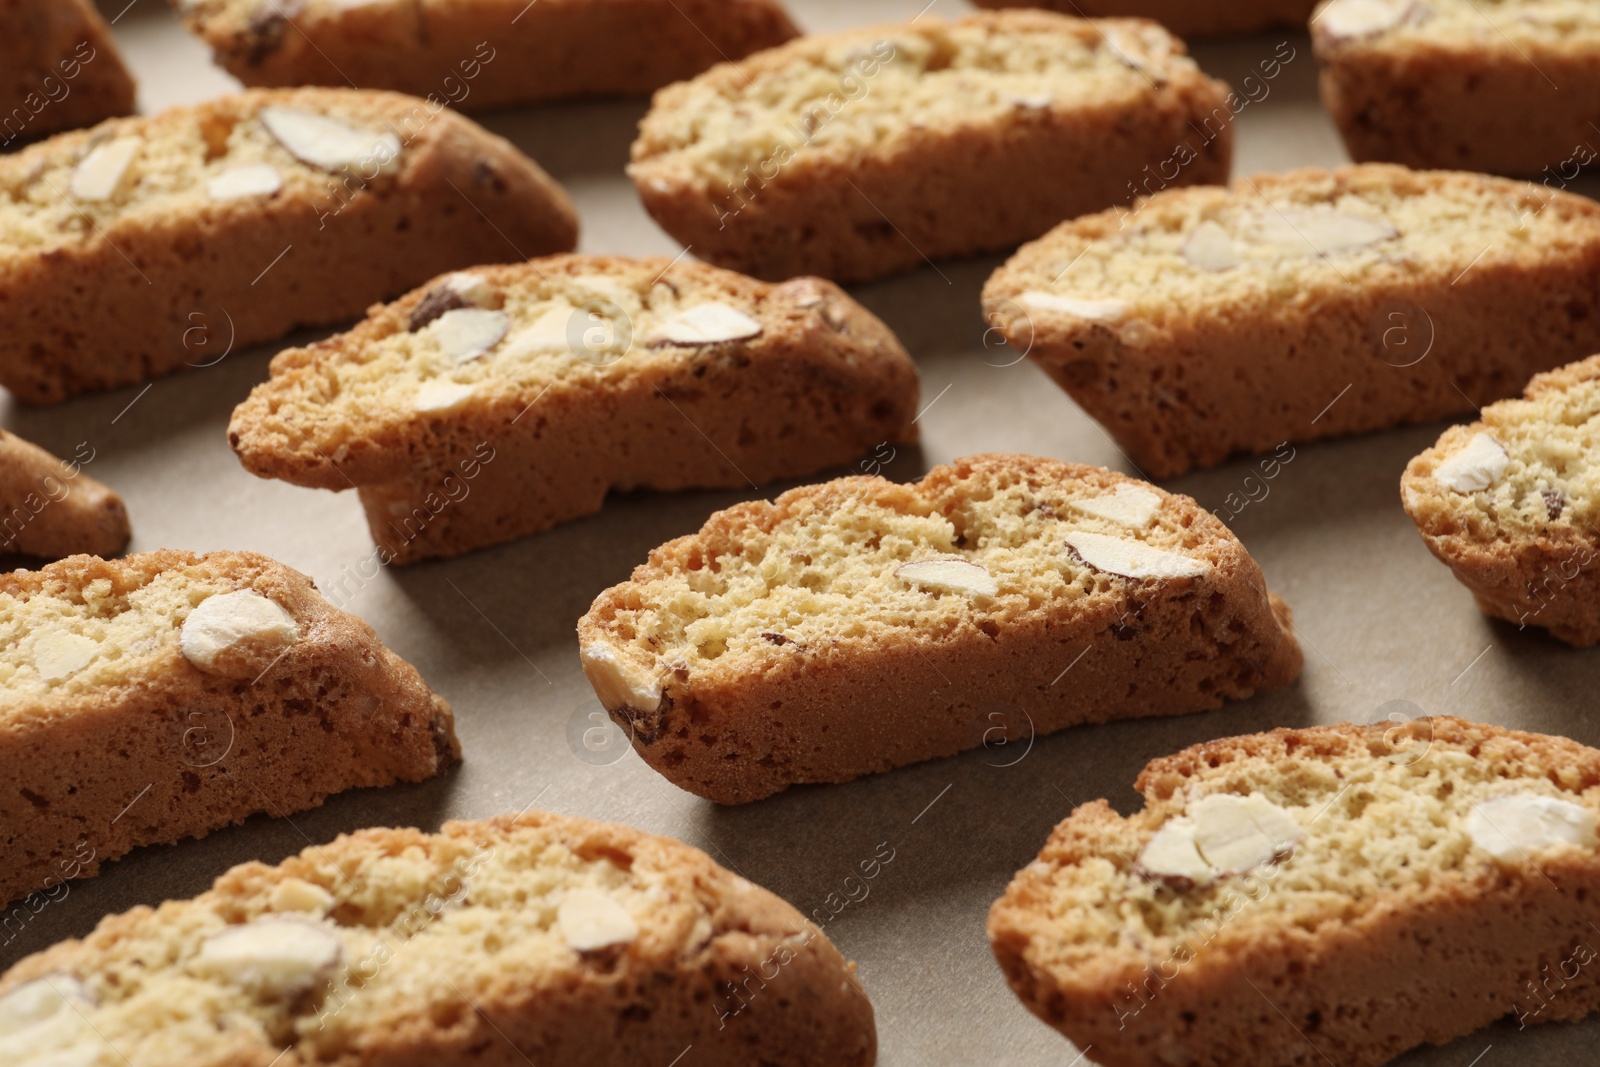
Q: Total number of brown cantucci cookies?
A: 14